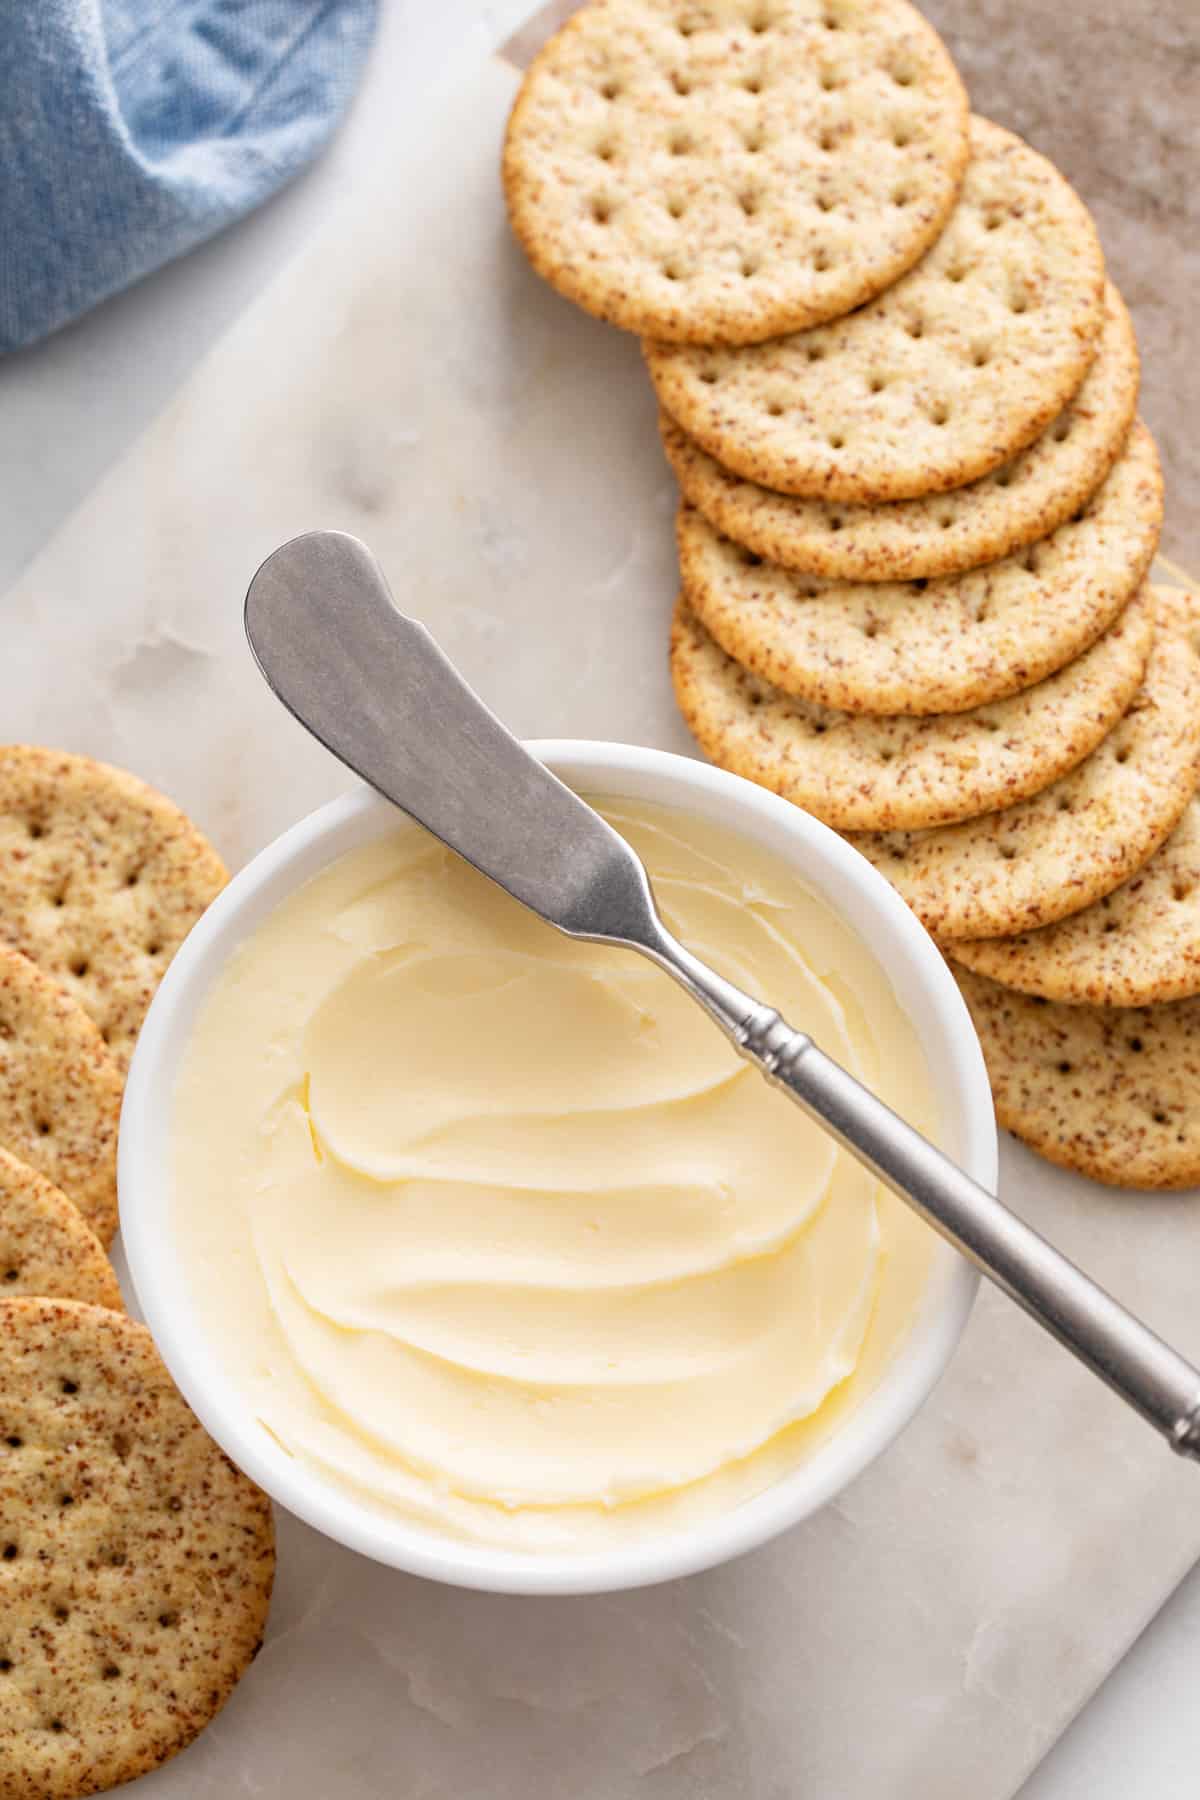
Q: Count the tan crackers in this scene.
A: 12